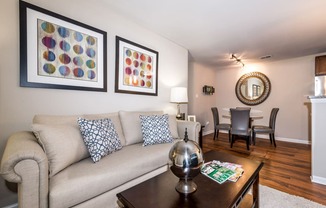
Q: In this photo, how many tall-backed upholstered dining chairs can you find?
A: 4